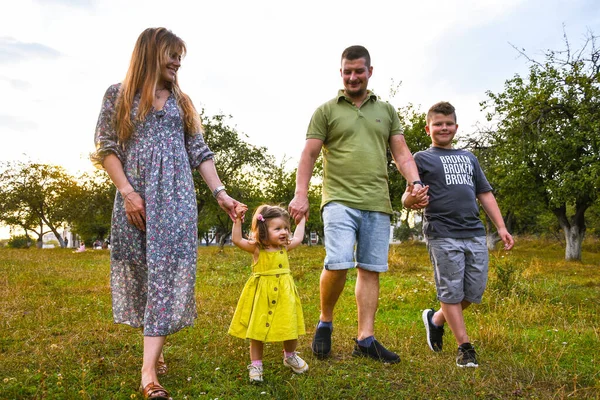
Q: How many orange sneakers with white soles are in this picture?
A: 0